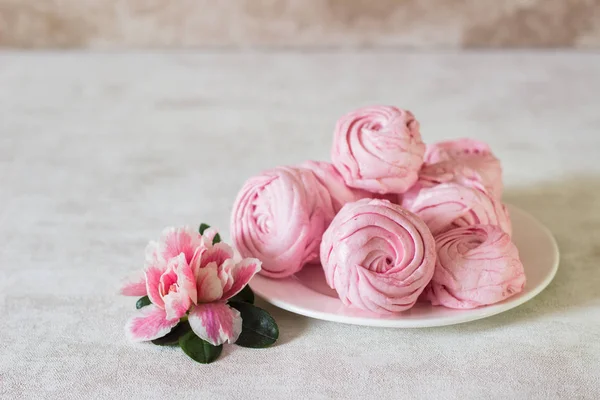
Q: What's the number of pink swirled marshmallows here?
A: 7